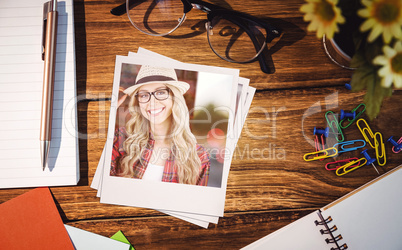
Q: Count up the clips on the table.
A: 10